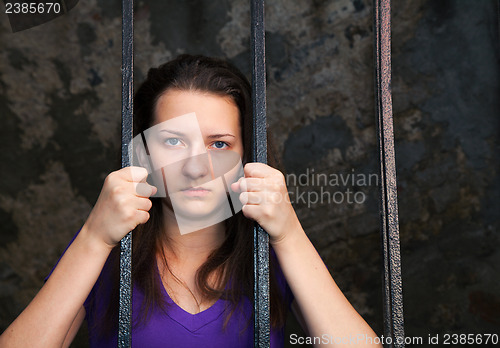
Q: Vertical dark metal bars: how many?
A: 3